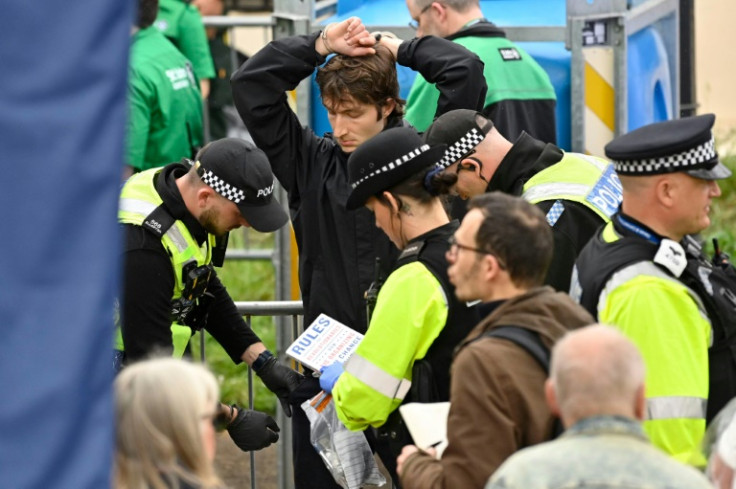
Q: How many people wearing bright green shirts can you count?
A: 3